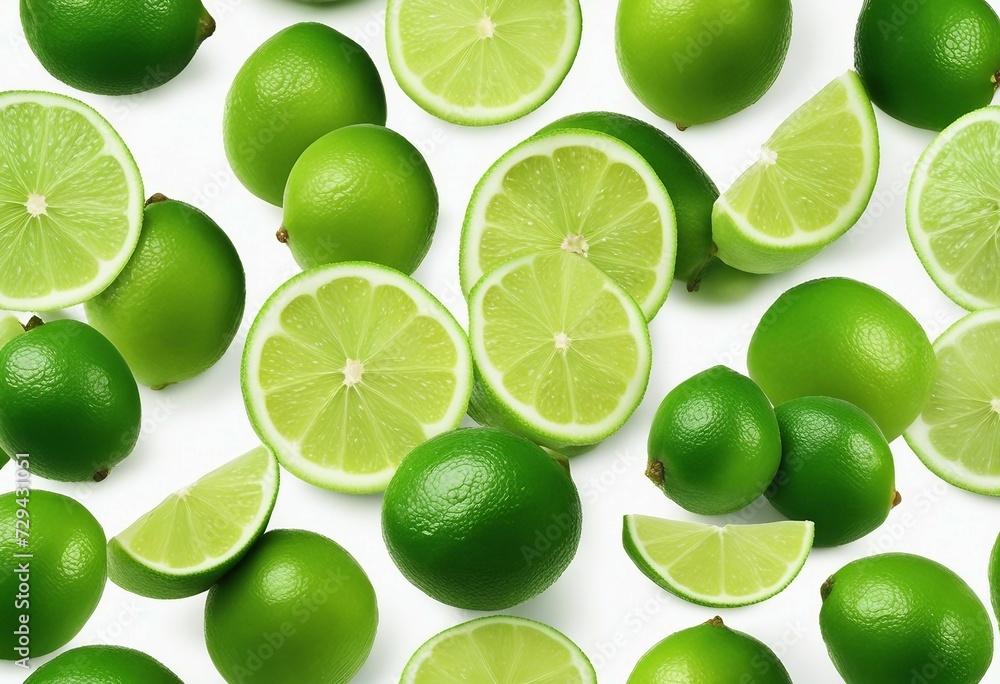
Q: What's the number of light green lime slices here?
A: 11